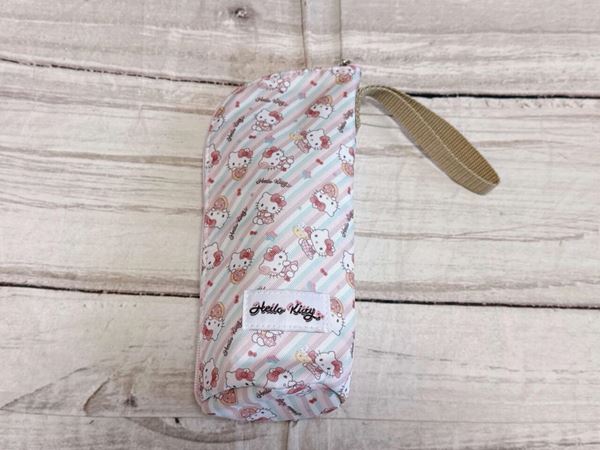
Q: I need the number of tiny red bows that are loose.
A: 14